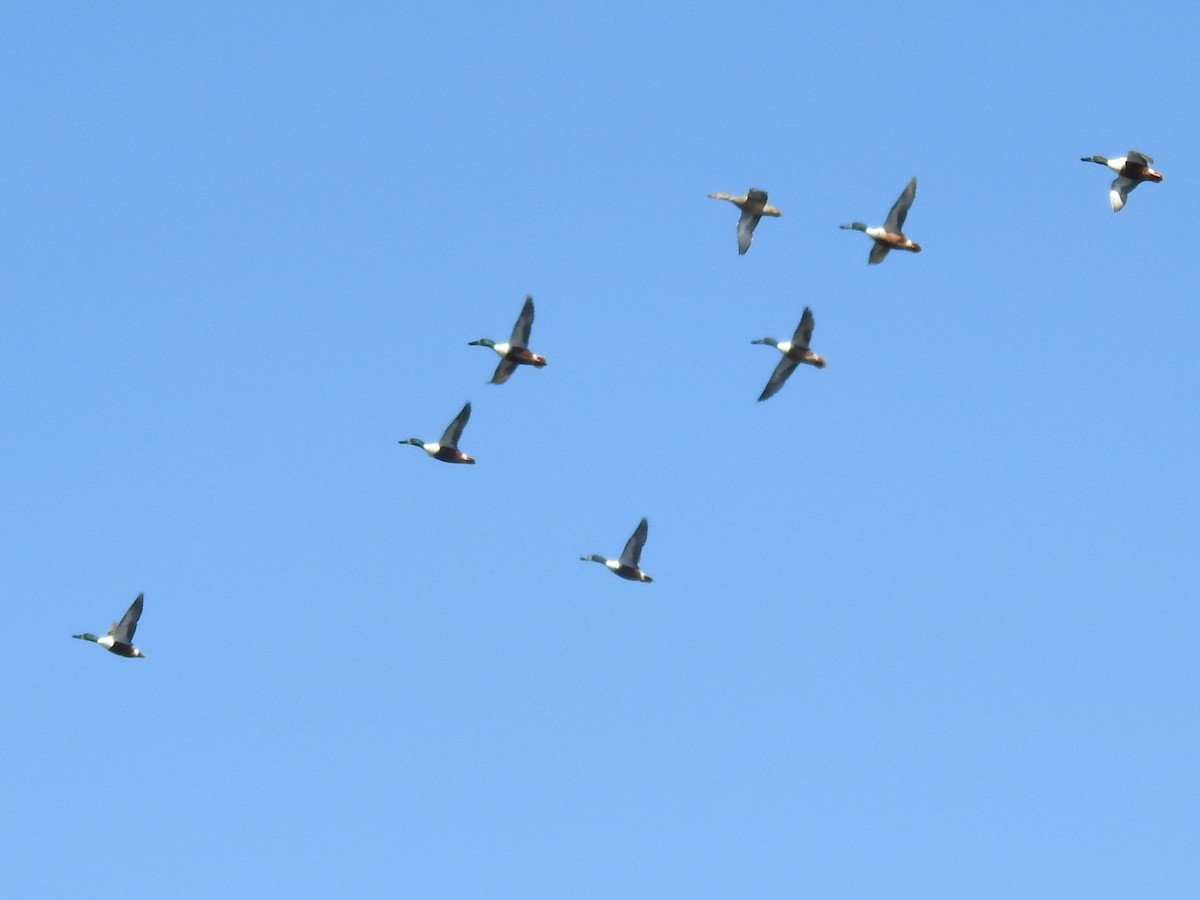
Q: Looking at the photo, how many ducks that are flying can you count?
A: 8